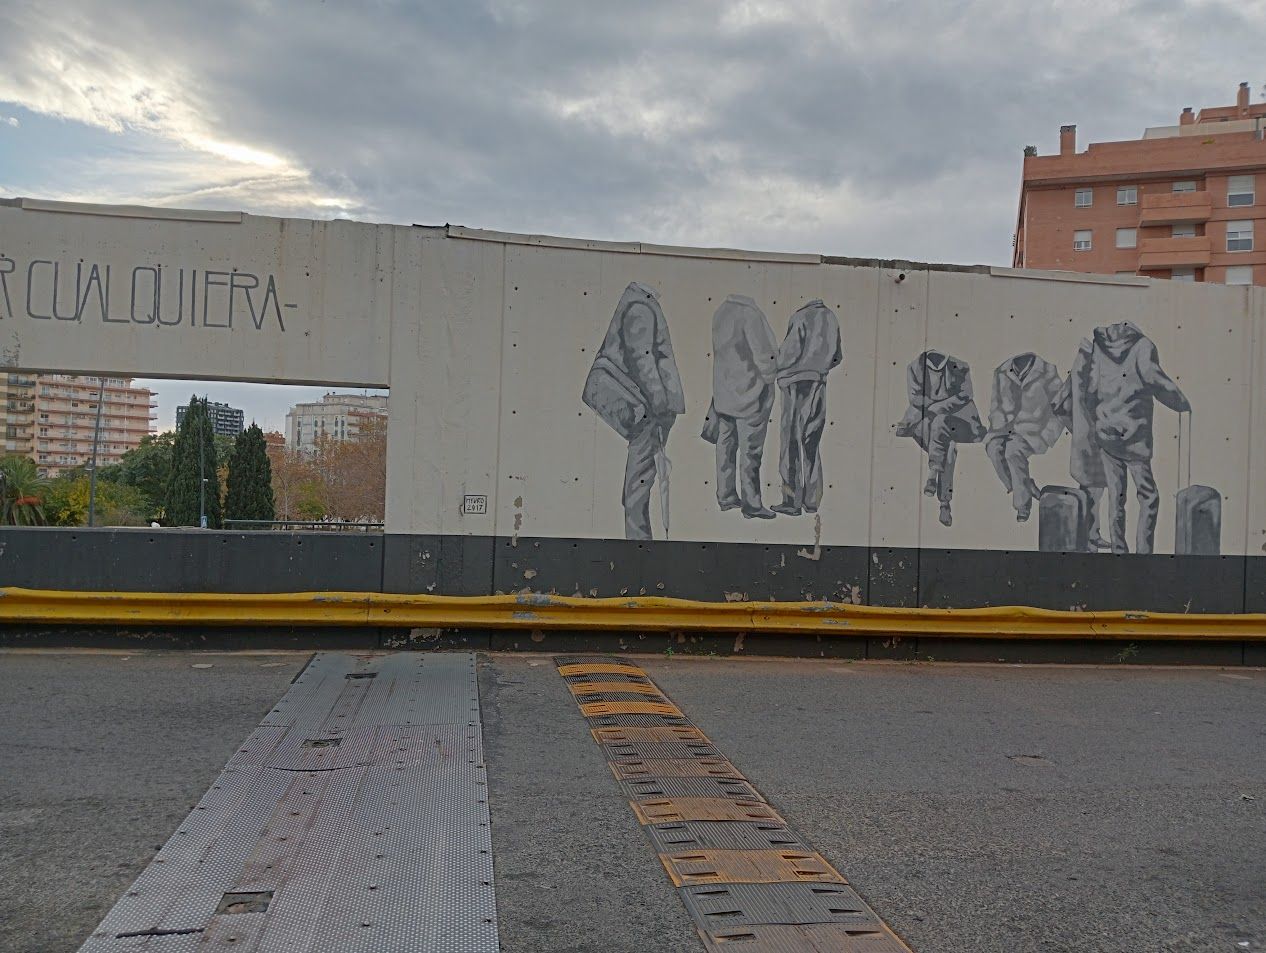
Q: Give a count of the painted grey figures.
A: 7